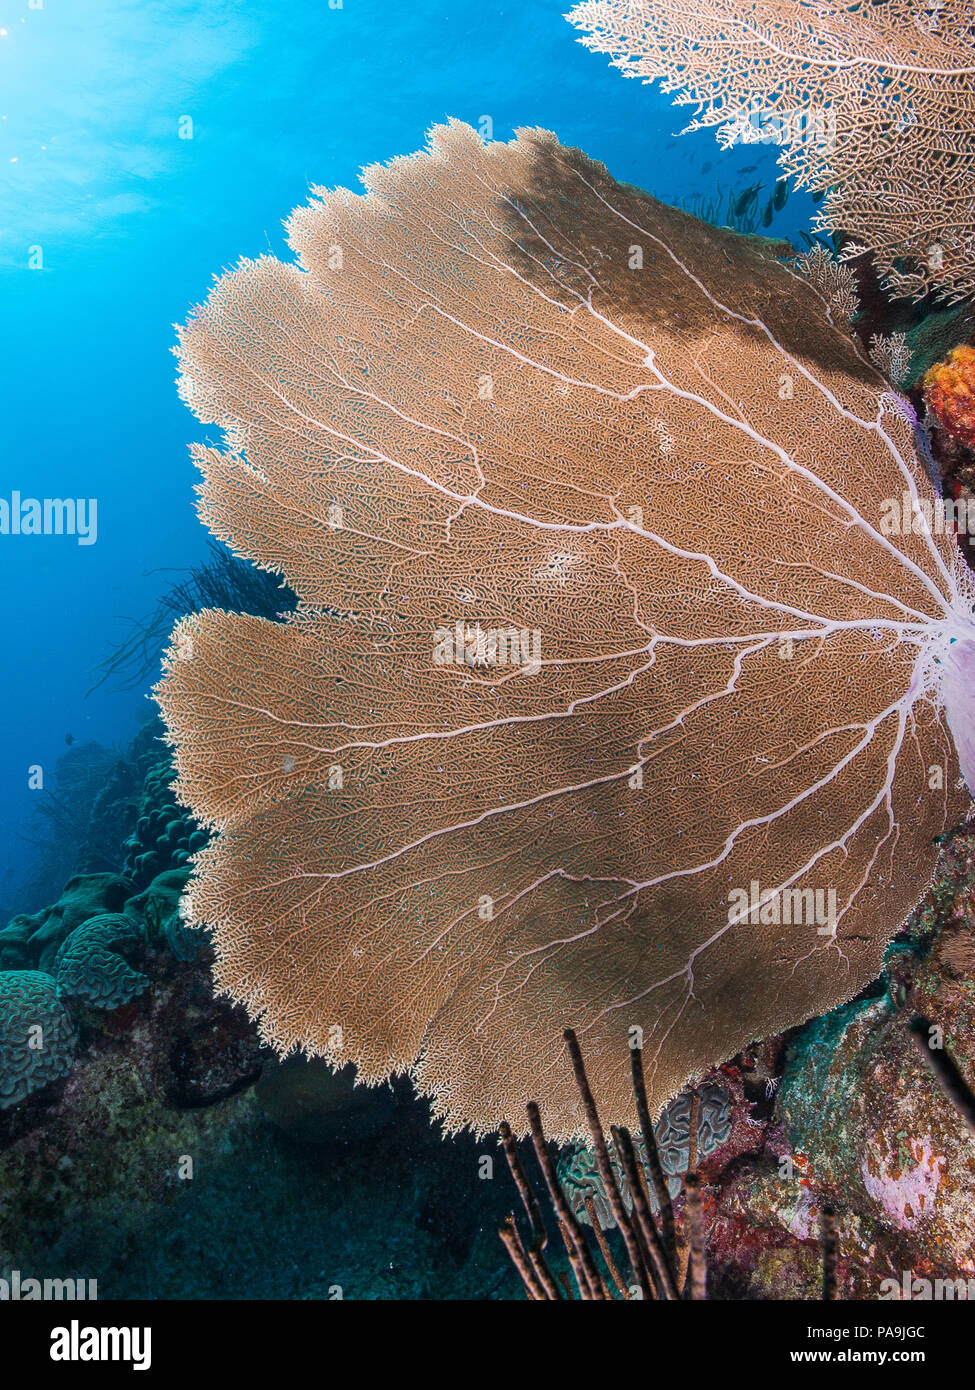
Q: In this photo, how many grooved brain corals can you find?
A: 3